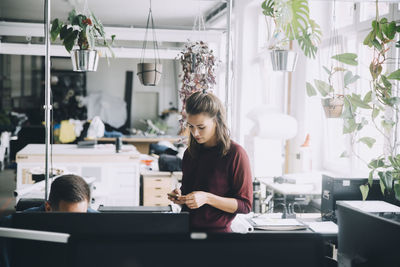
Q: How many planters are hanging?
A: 5